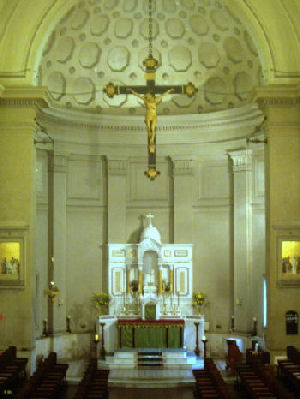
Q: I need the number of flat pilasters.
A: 4